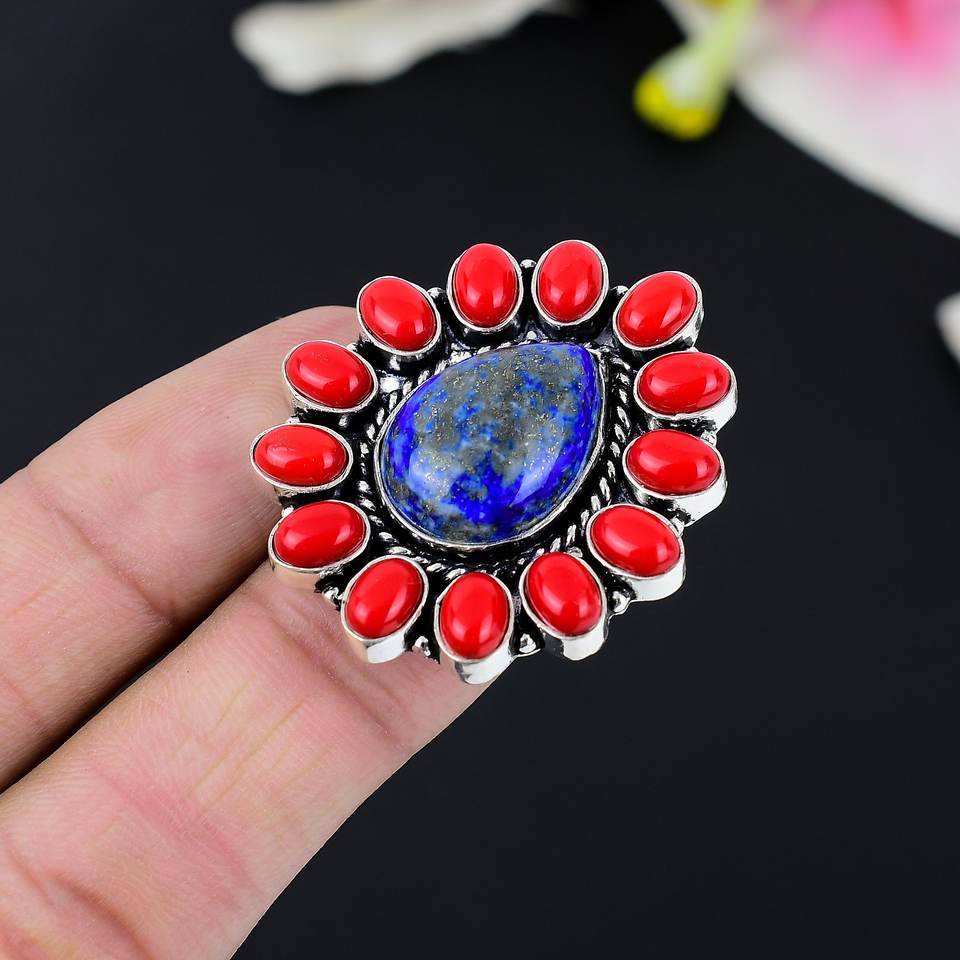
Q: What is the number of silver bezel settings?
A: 14